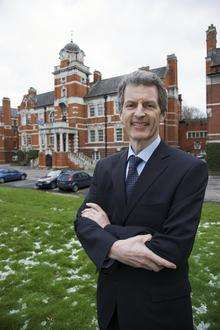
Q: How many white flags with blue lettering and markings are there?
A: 1